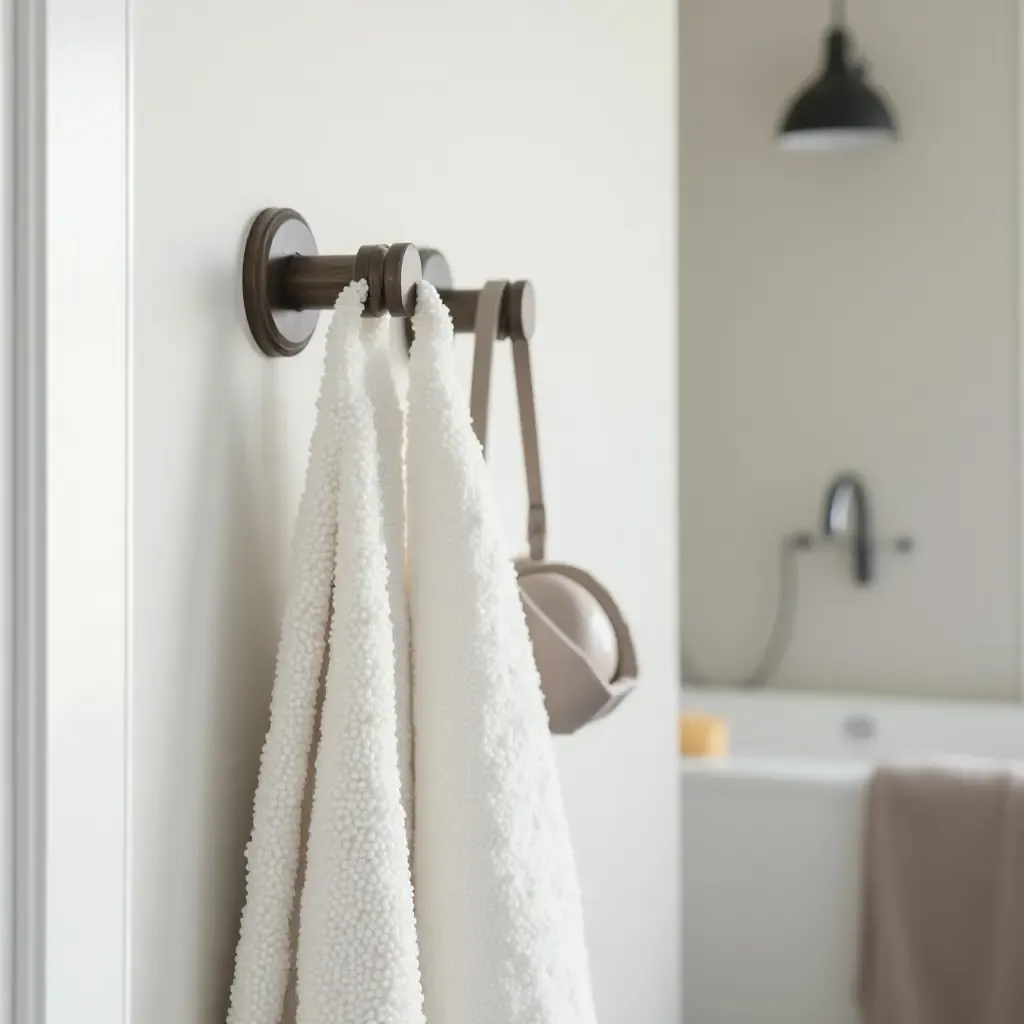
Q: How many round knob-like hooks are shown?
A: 2